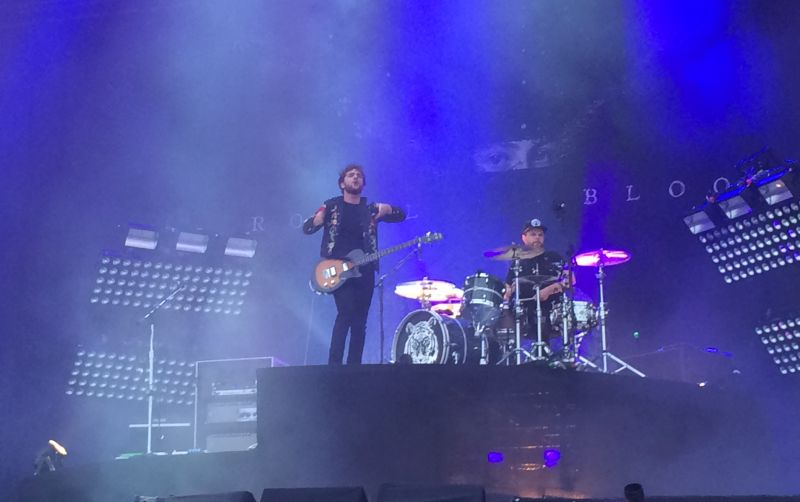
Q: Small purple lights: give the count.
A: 2